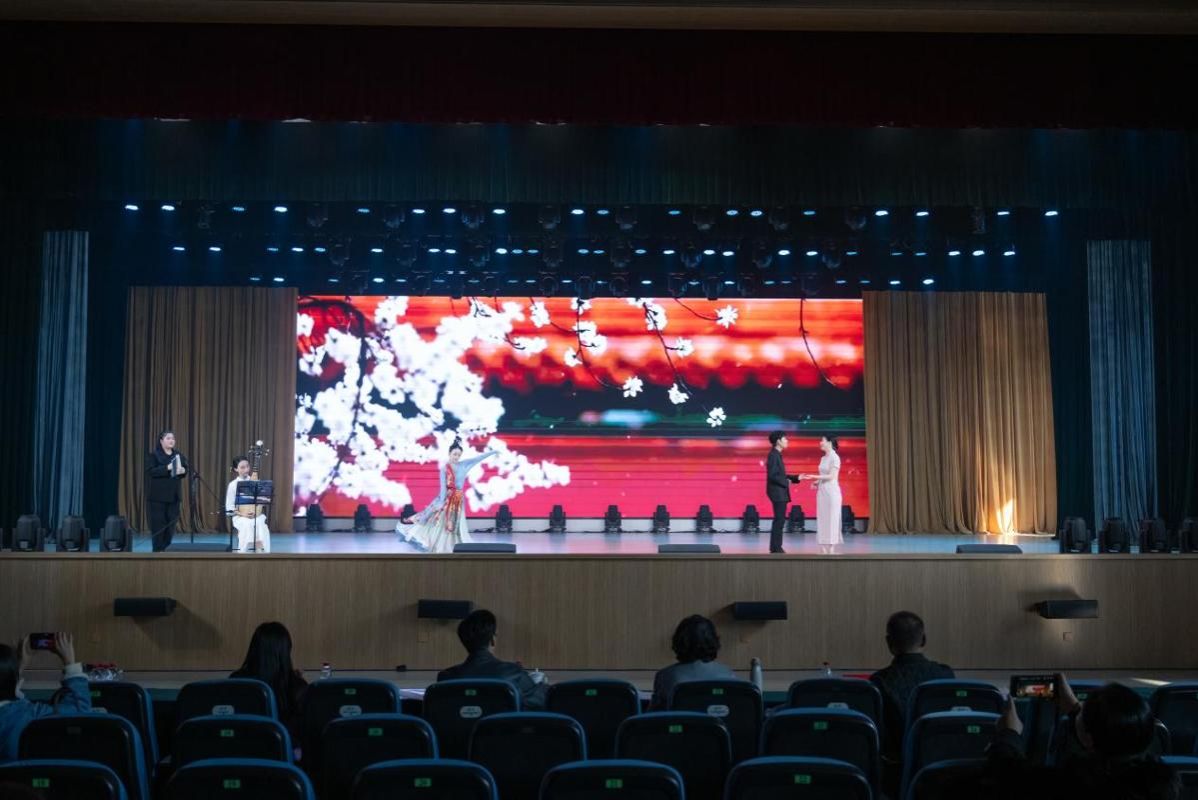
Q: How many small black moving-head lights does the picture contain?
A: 11